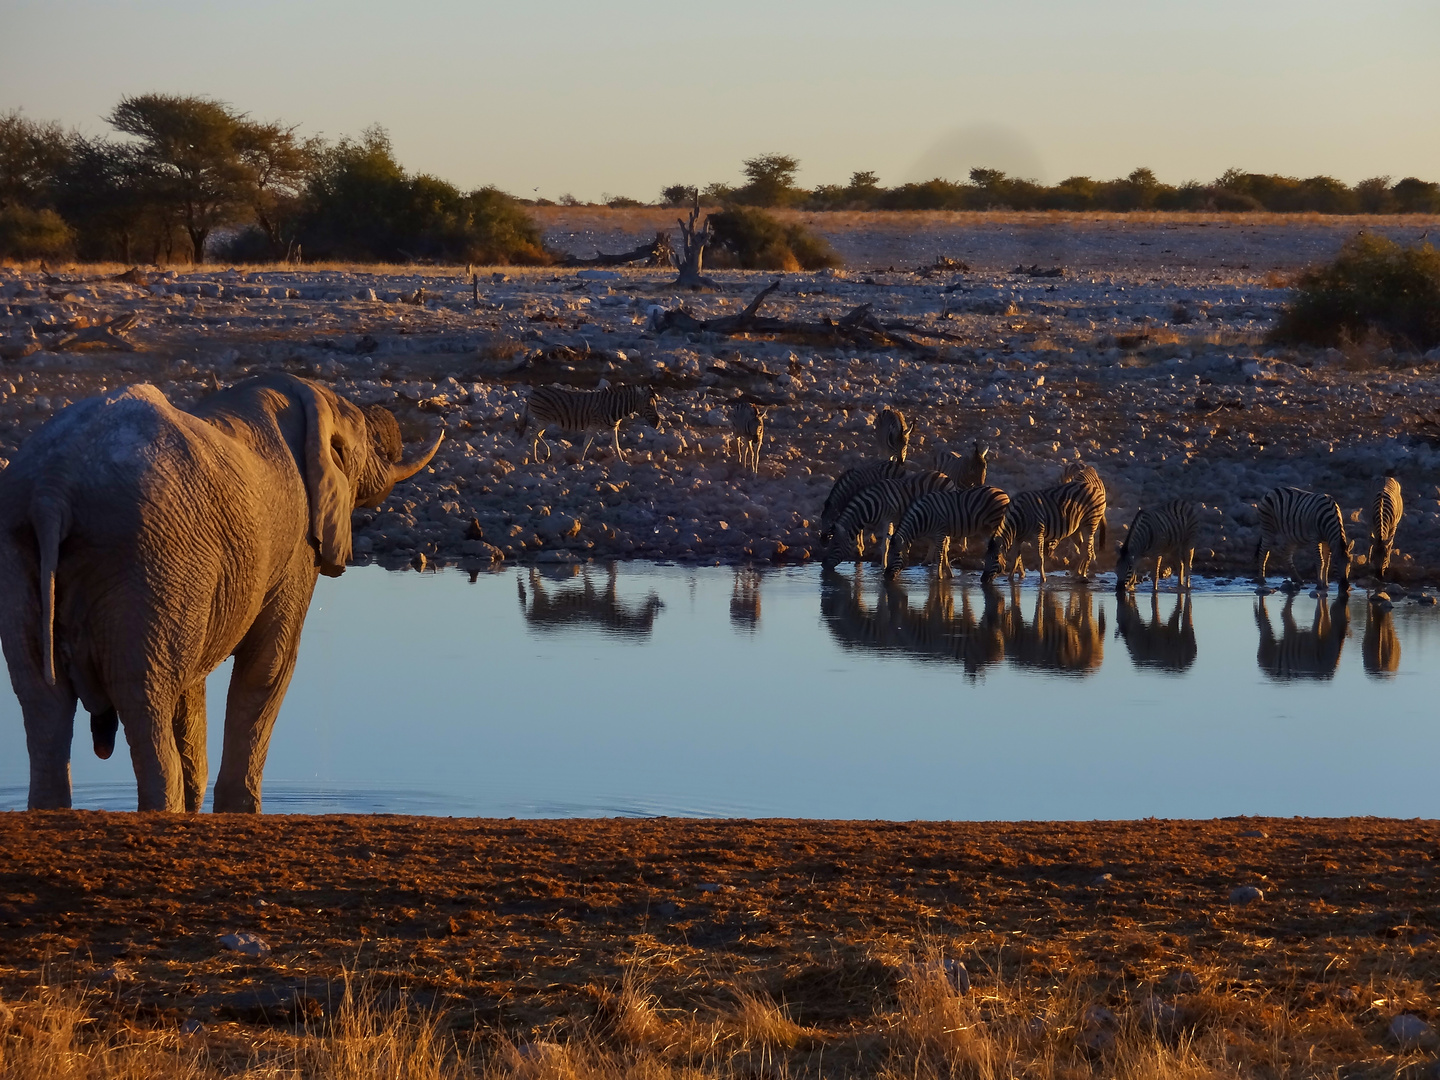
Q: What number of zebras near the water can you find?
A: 12